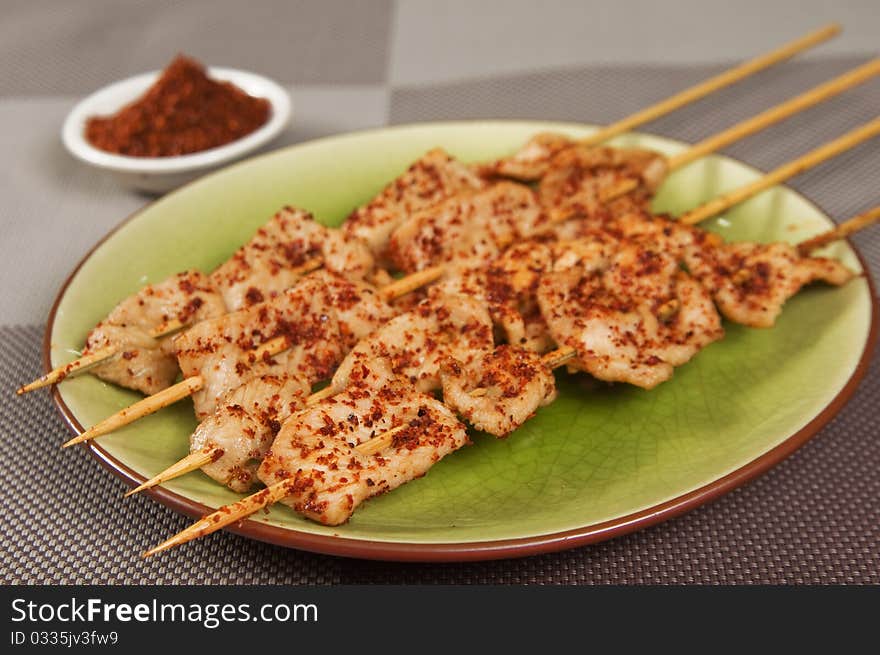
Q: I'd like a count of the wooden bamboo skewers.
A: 4